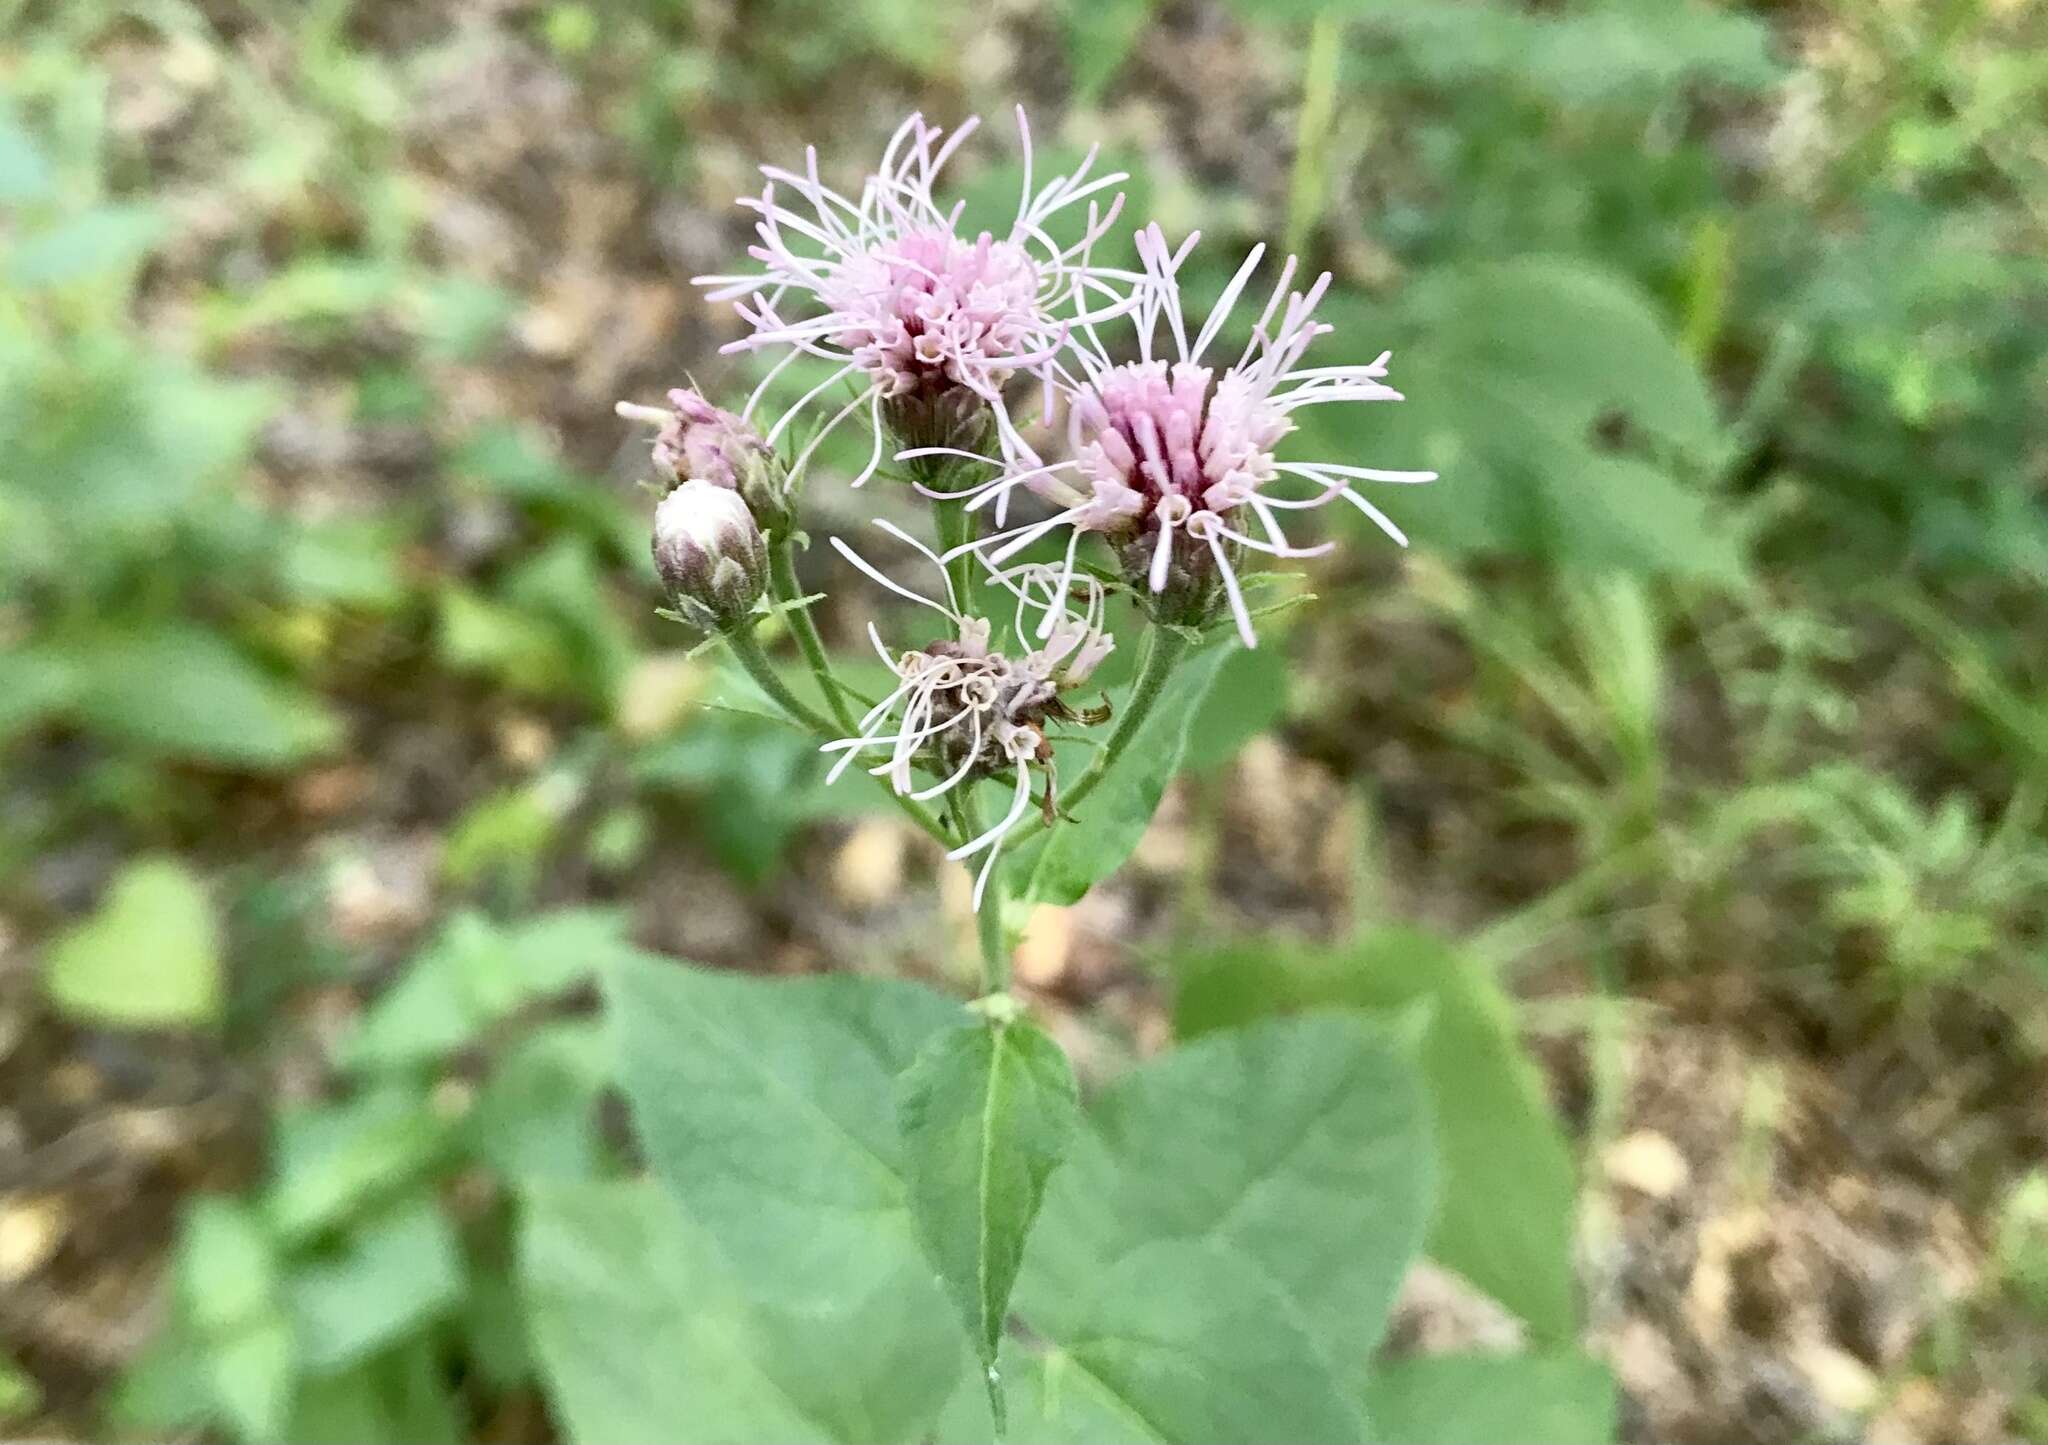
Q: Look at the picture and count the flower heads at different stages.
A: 5